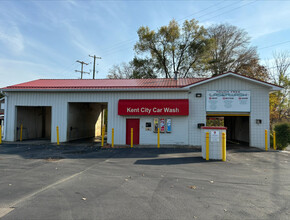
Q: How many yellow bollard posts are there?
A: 11